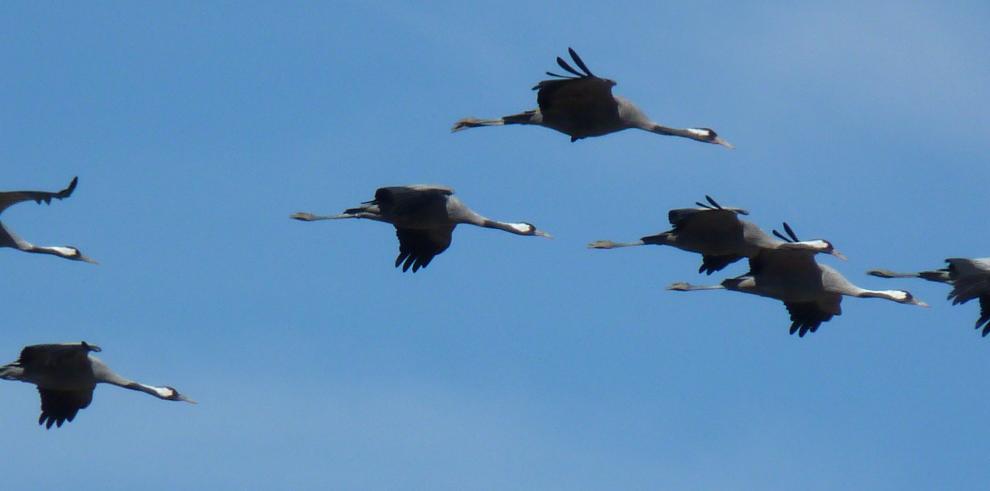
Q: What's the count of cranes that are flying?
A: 7